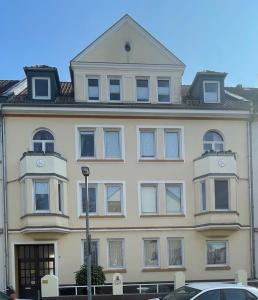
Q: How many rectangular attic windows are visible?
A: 6